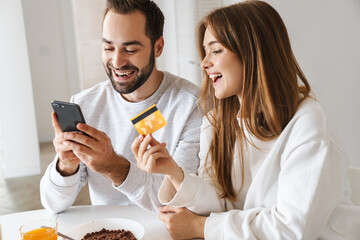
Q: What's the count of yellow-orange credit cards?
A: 1